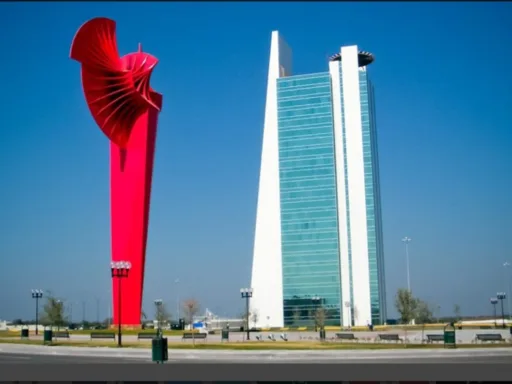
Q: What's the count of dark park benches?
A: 8